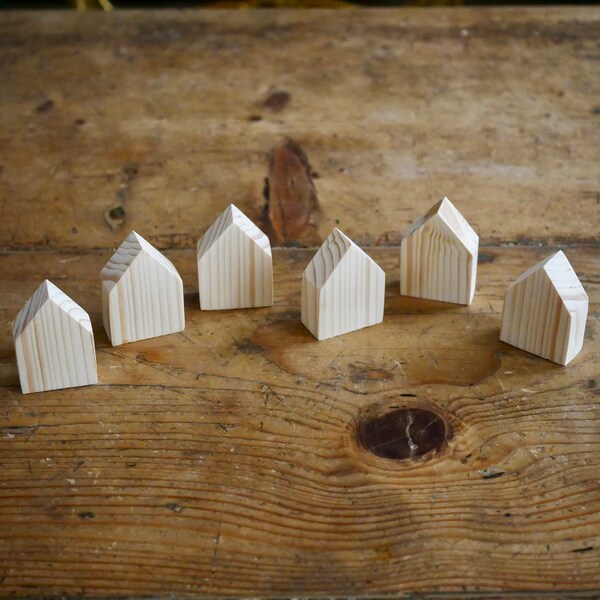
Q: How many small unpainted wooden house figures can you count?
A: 6